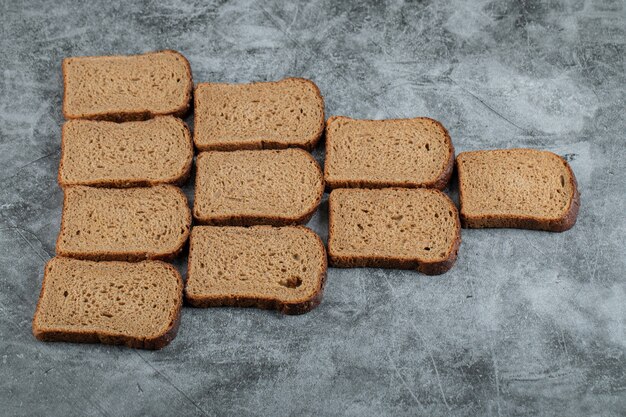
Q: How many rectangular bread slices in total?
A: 10